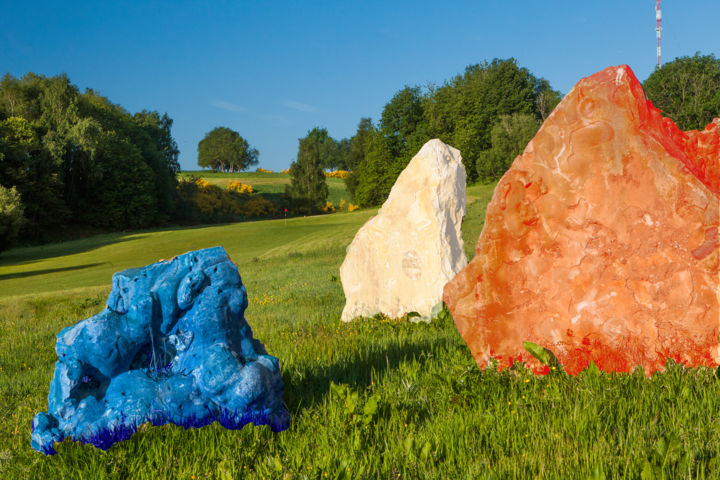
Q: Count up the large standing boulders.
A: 3